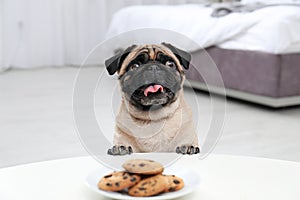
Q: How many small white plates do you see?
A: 1